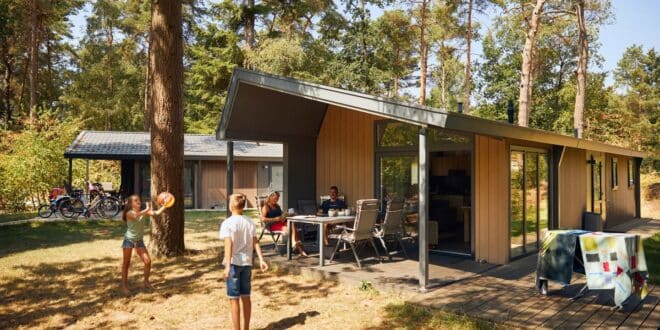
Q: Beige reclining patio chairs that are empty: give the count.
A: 2